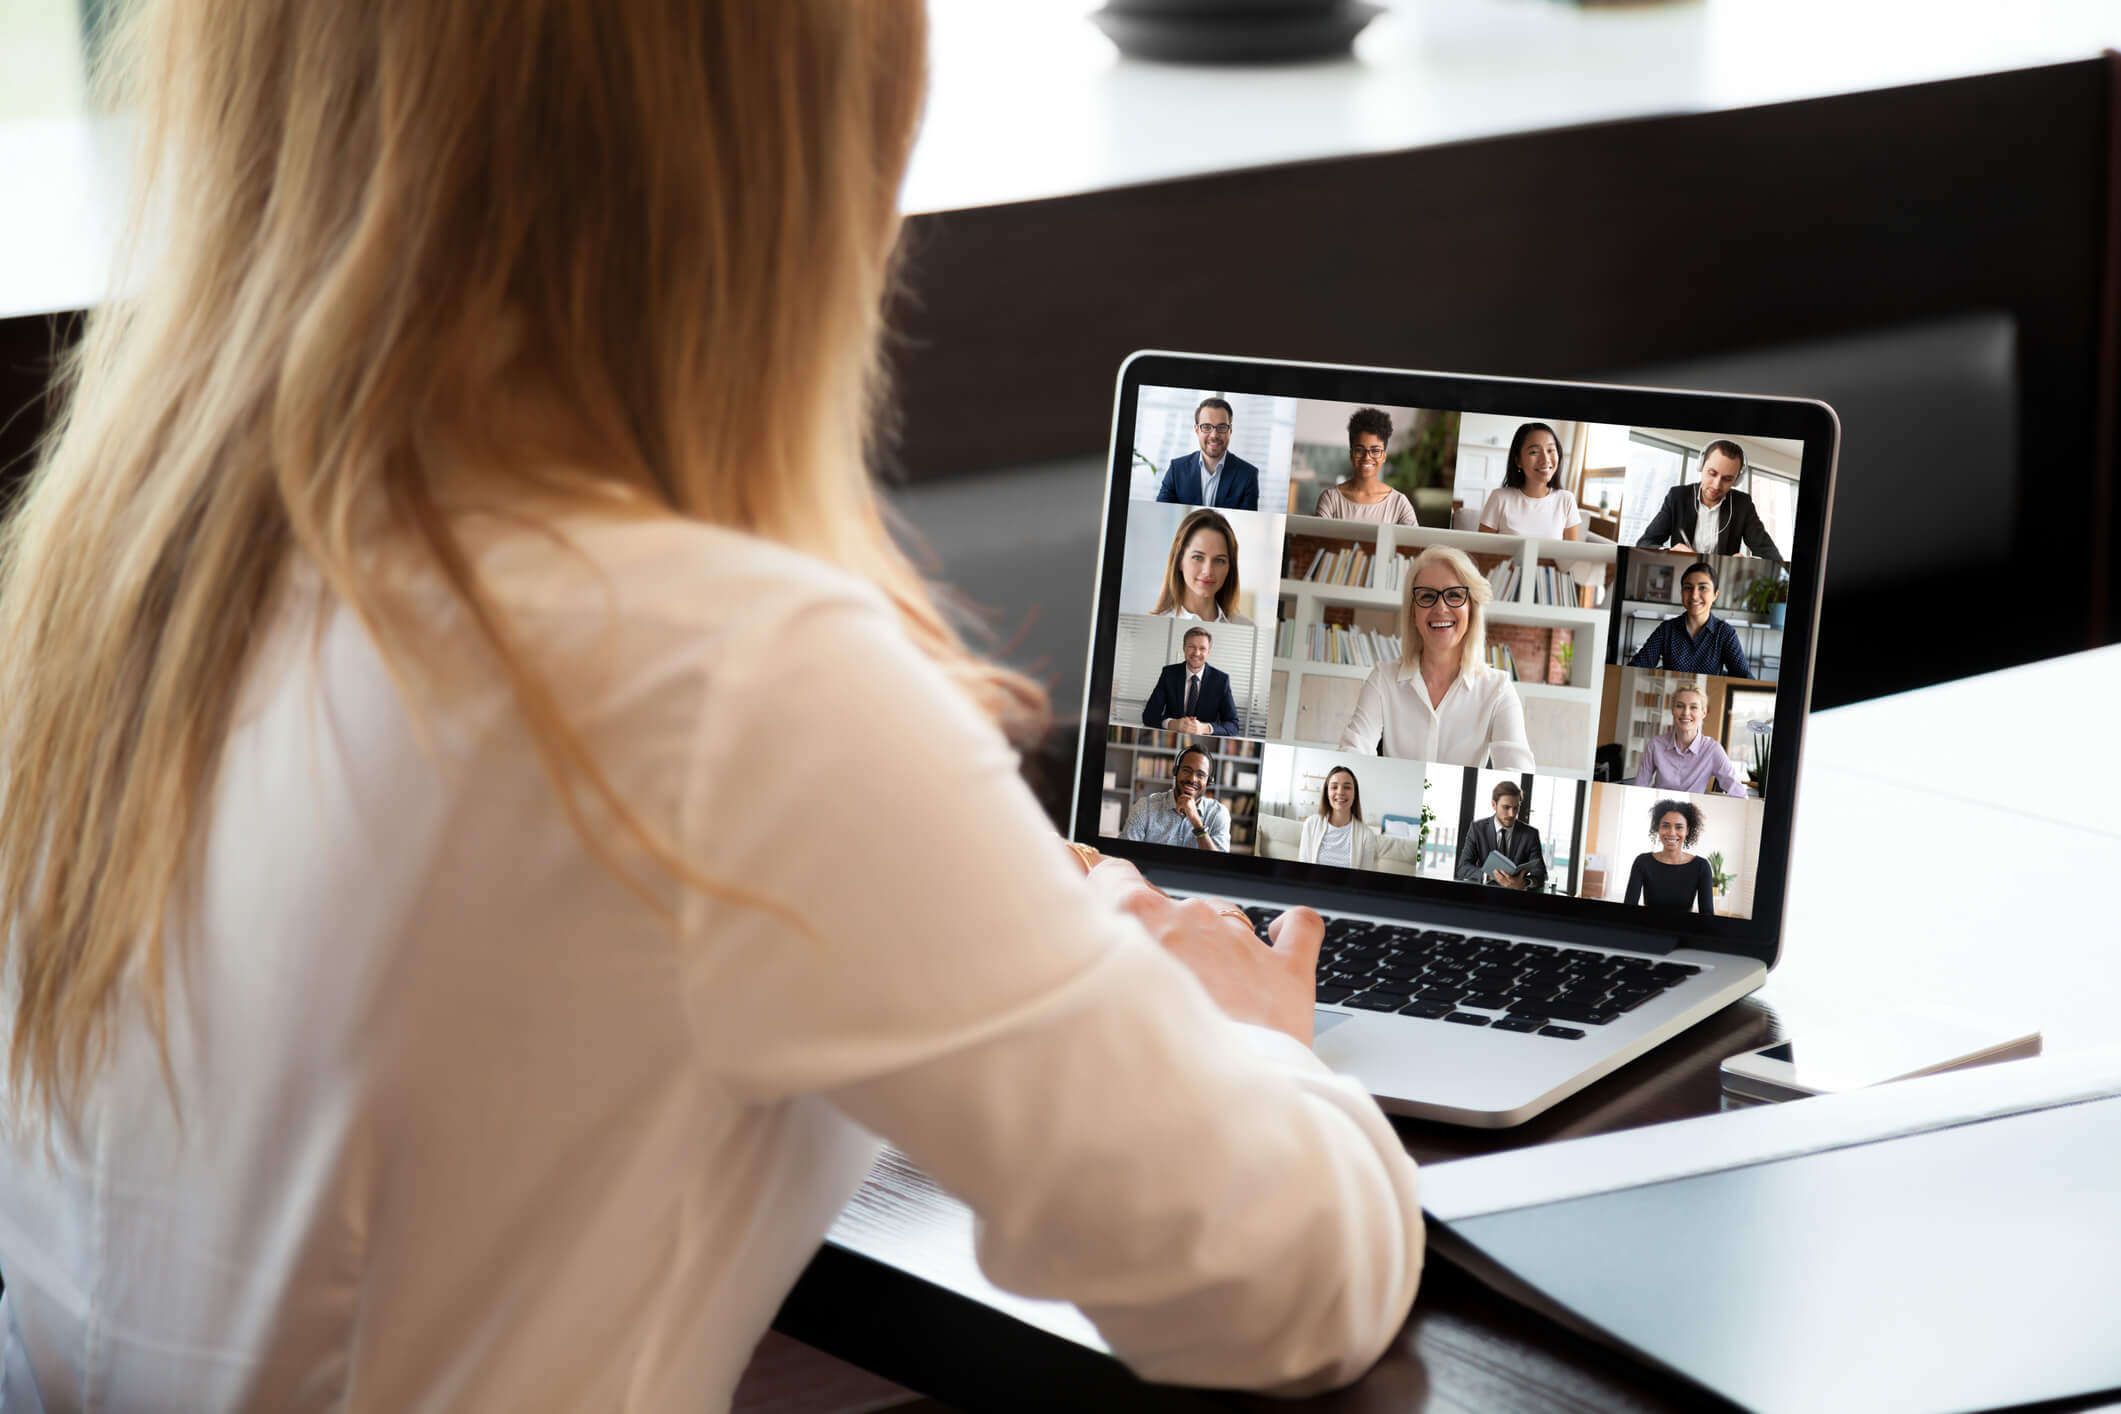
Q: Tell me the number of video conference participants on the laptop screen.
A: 13